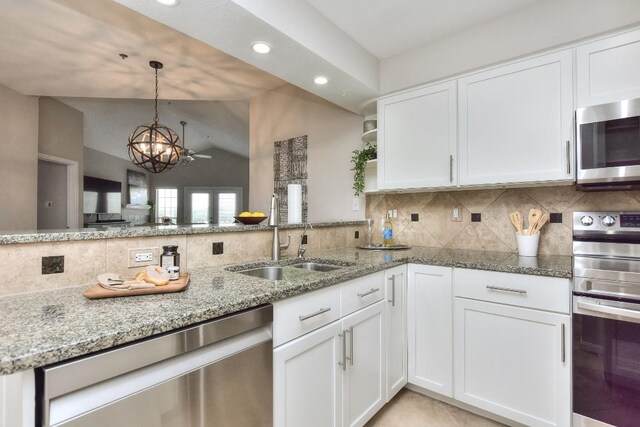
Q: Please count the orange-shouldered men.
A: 0